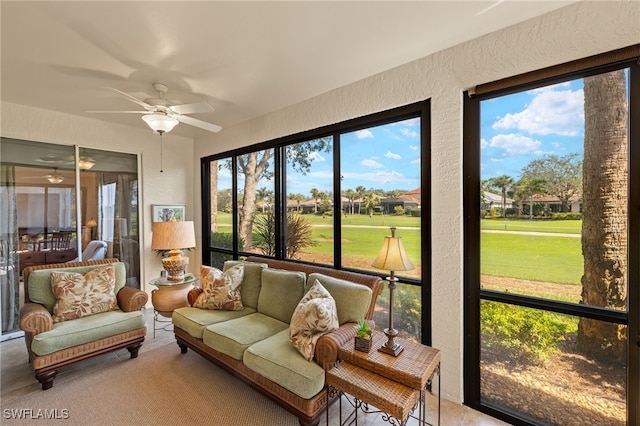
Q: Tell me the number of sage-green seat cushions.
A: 4